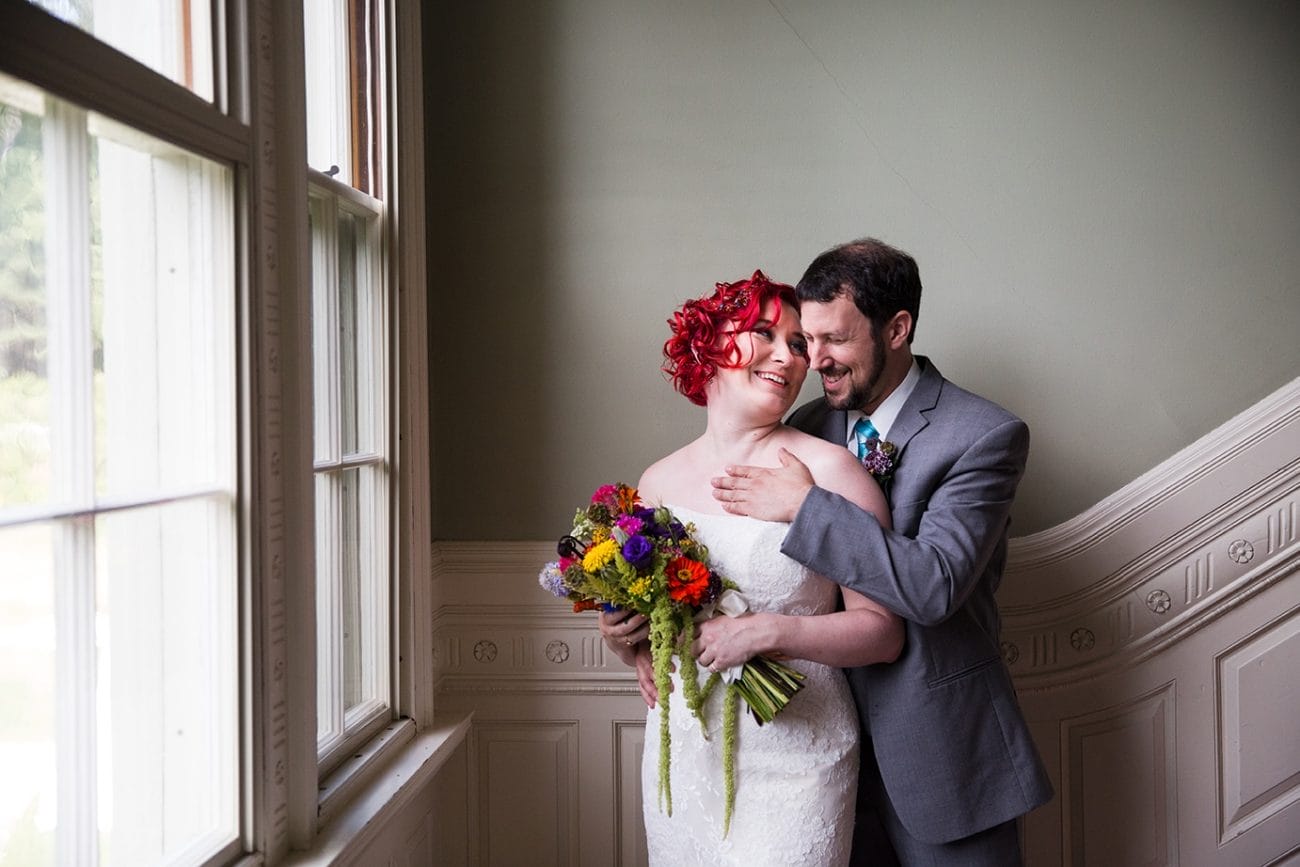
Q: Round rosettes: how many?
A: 6